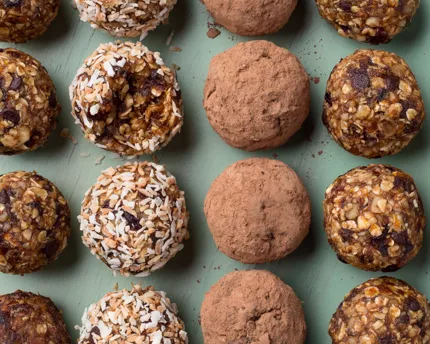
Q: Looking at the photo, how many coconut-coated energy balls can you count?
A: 4